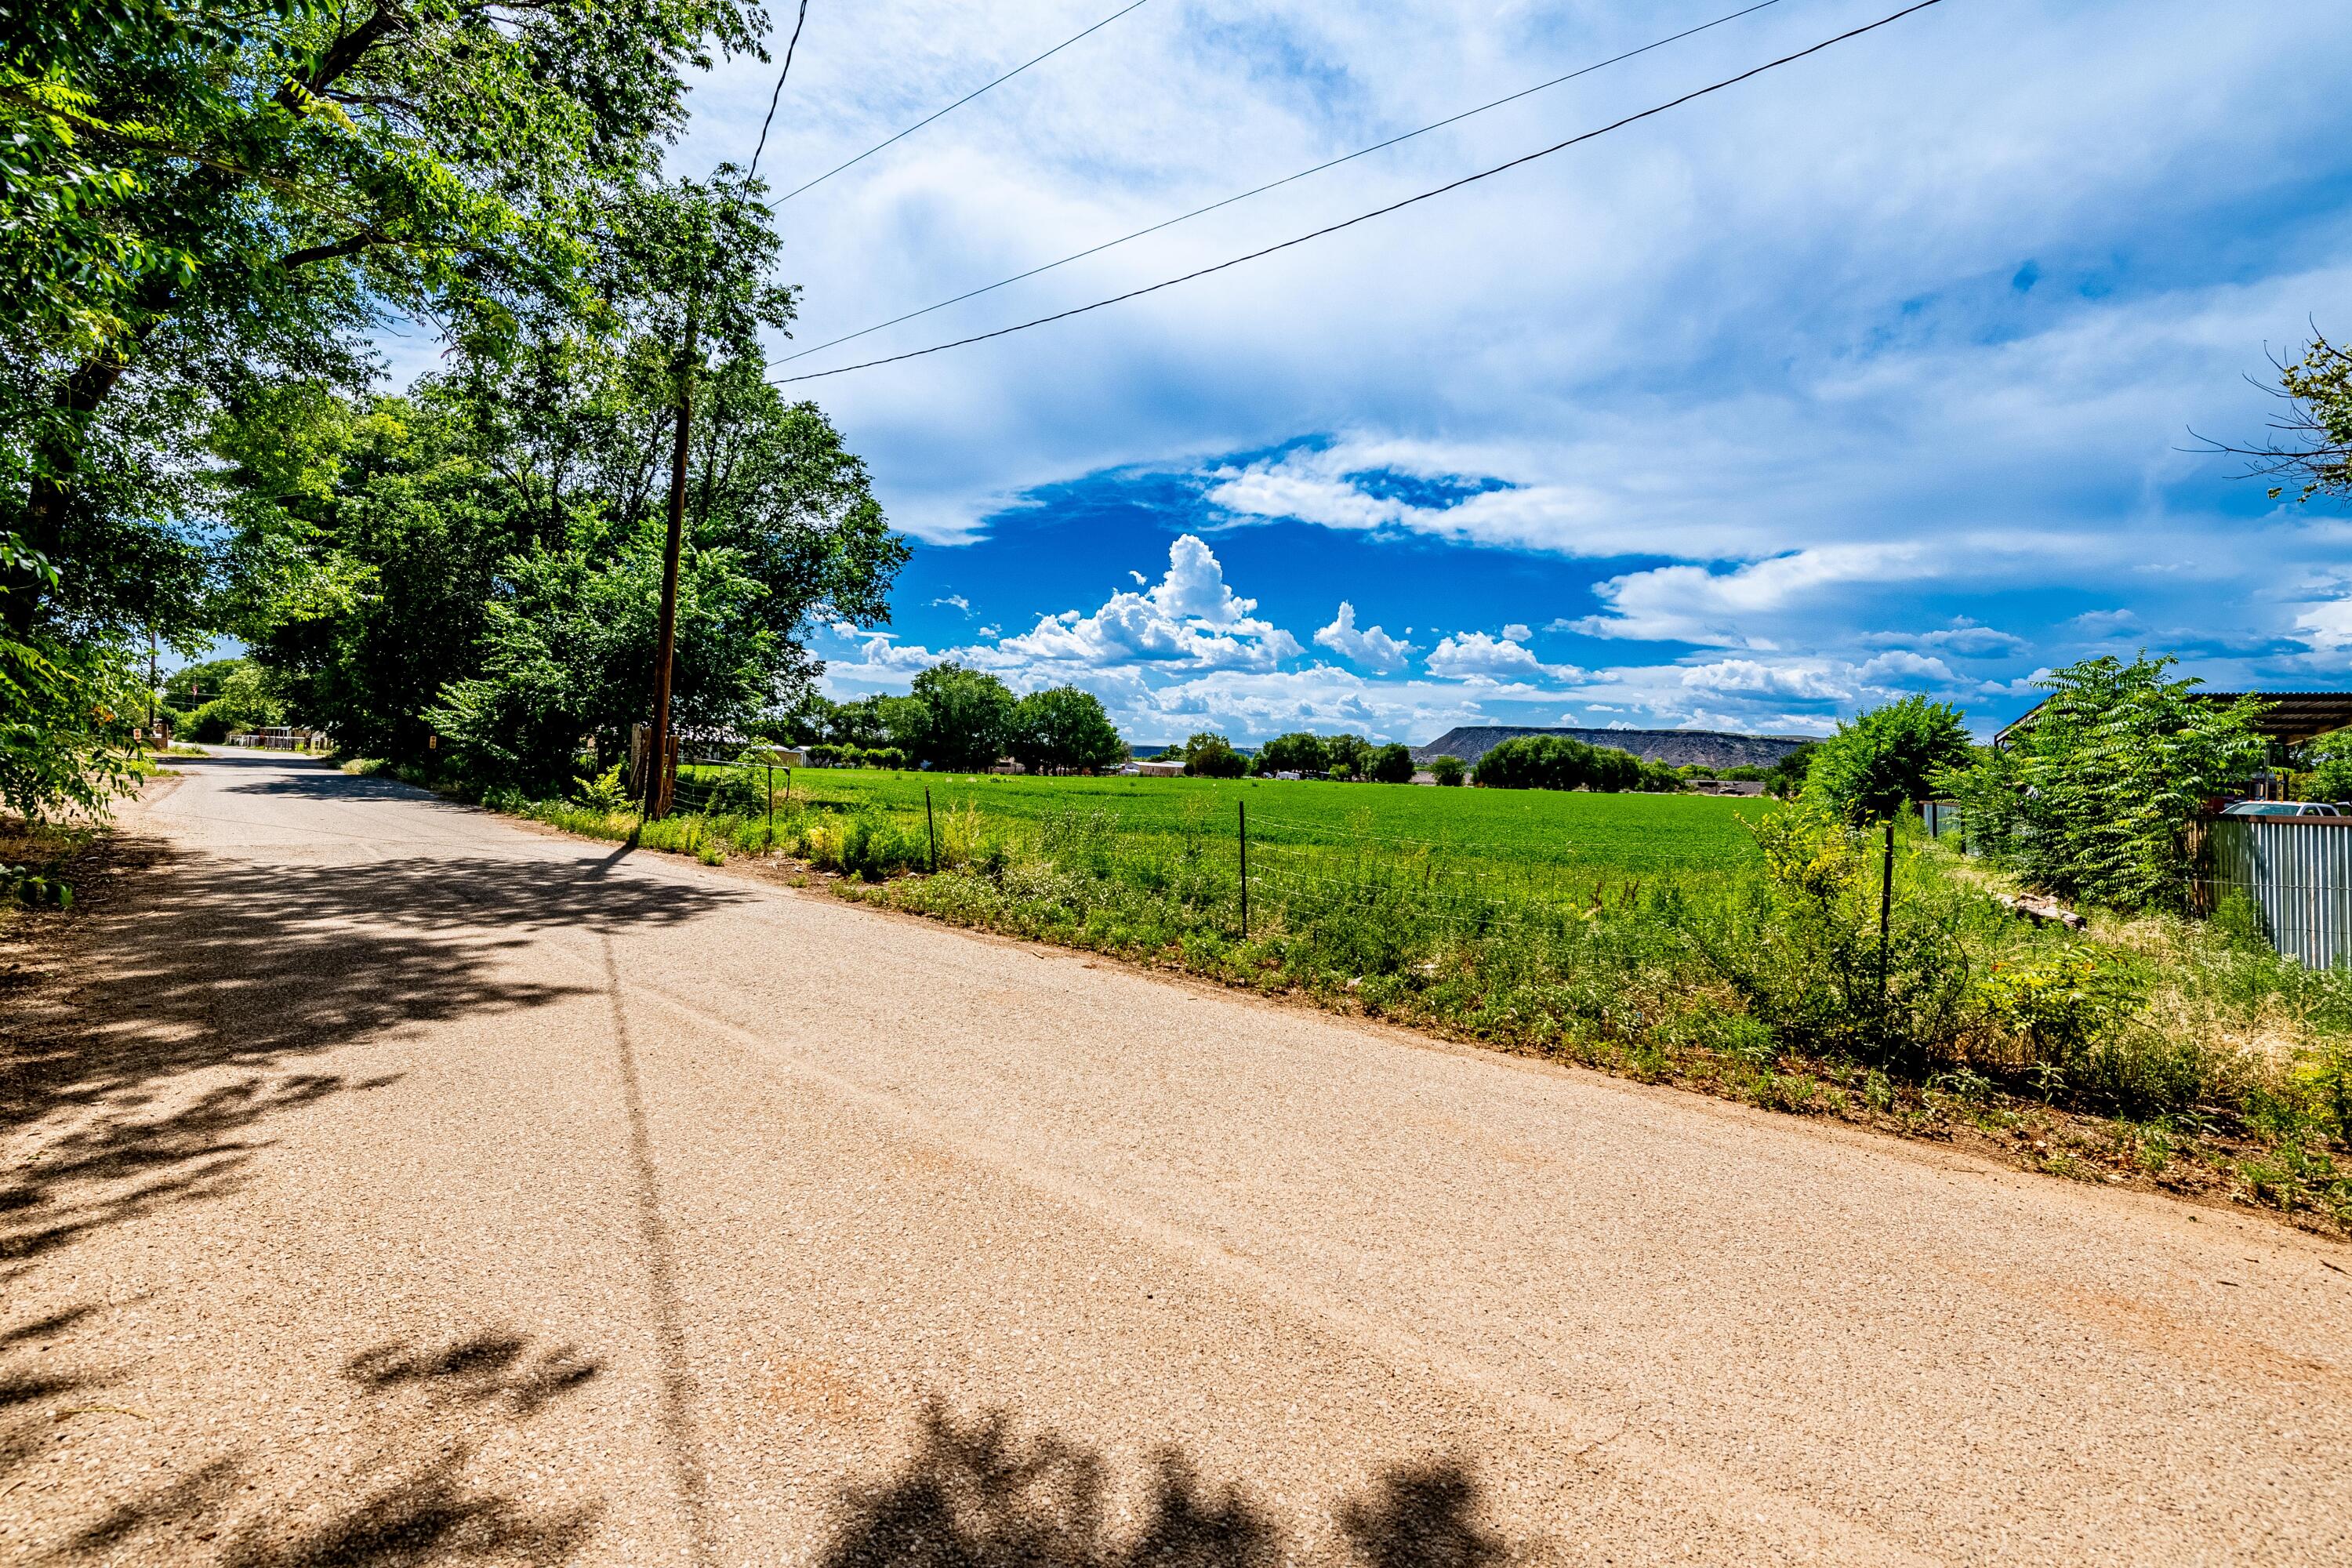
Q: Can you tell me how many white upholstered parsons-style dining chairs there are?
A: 0